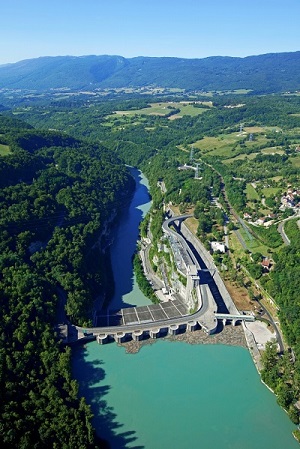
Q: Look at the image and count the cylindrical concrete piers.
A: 6